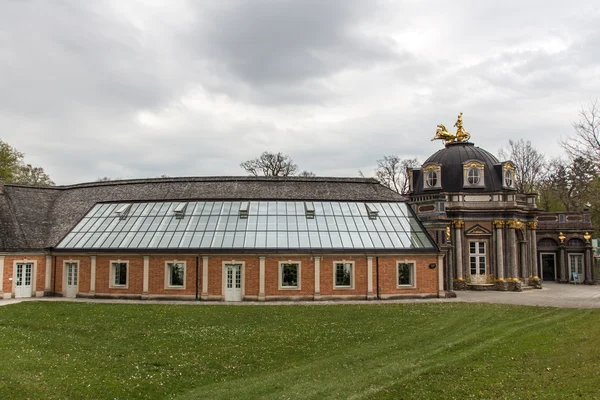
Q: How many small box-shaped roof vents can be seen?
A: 5